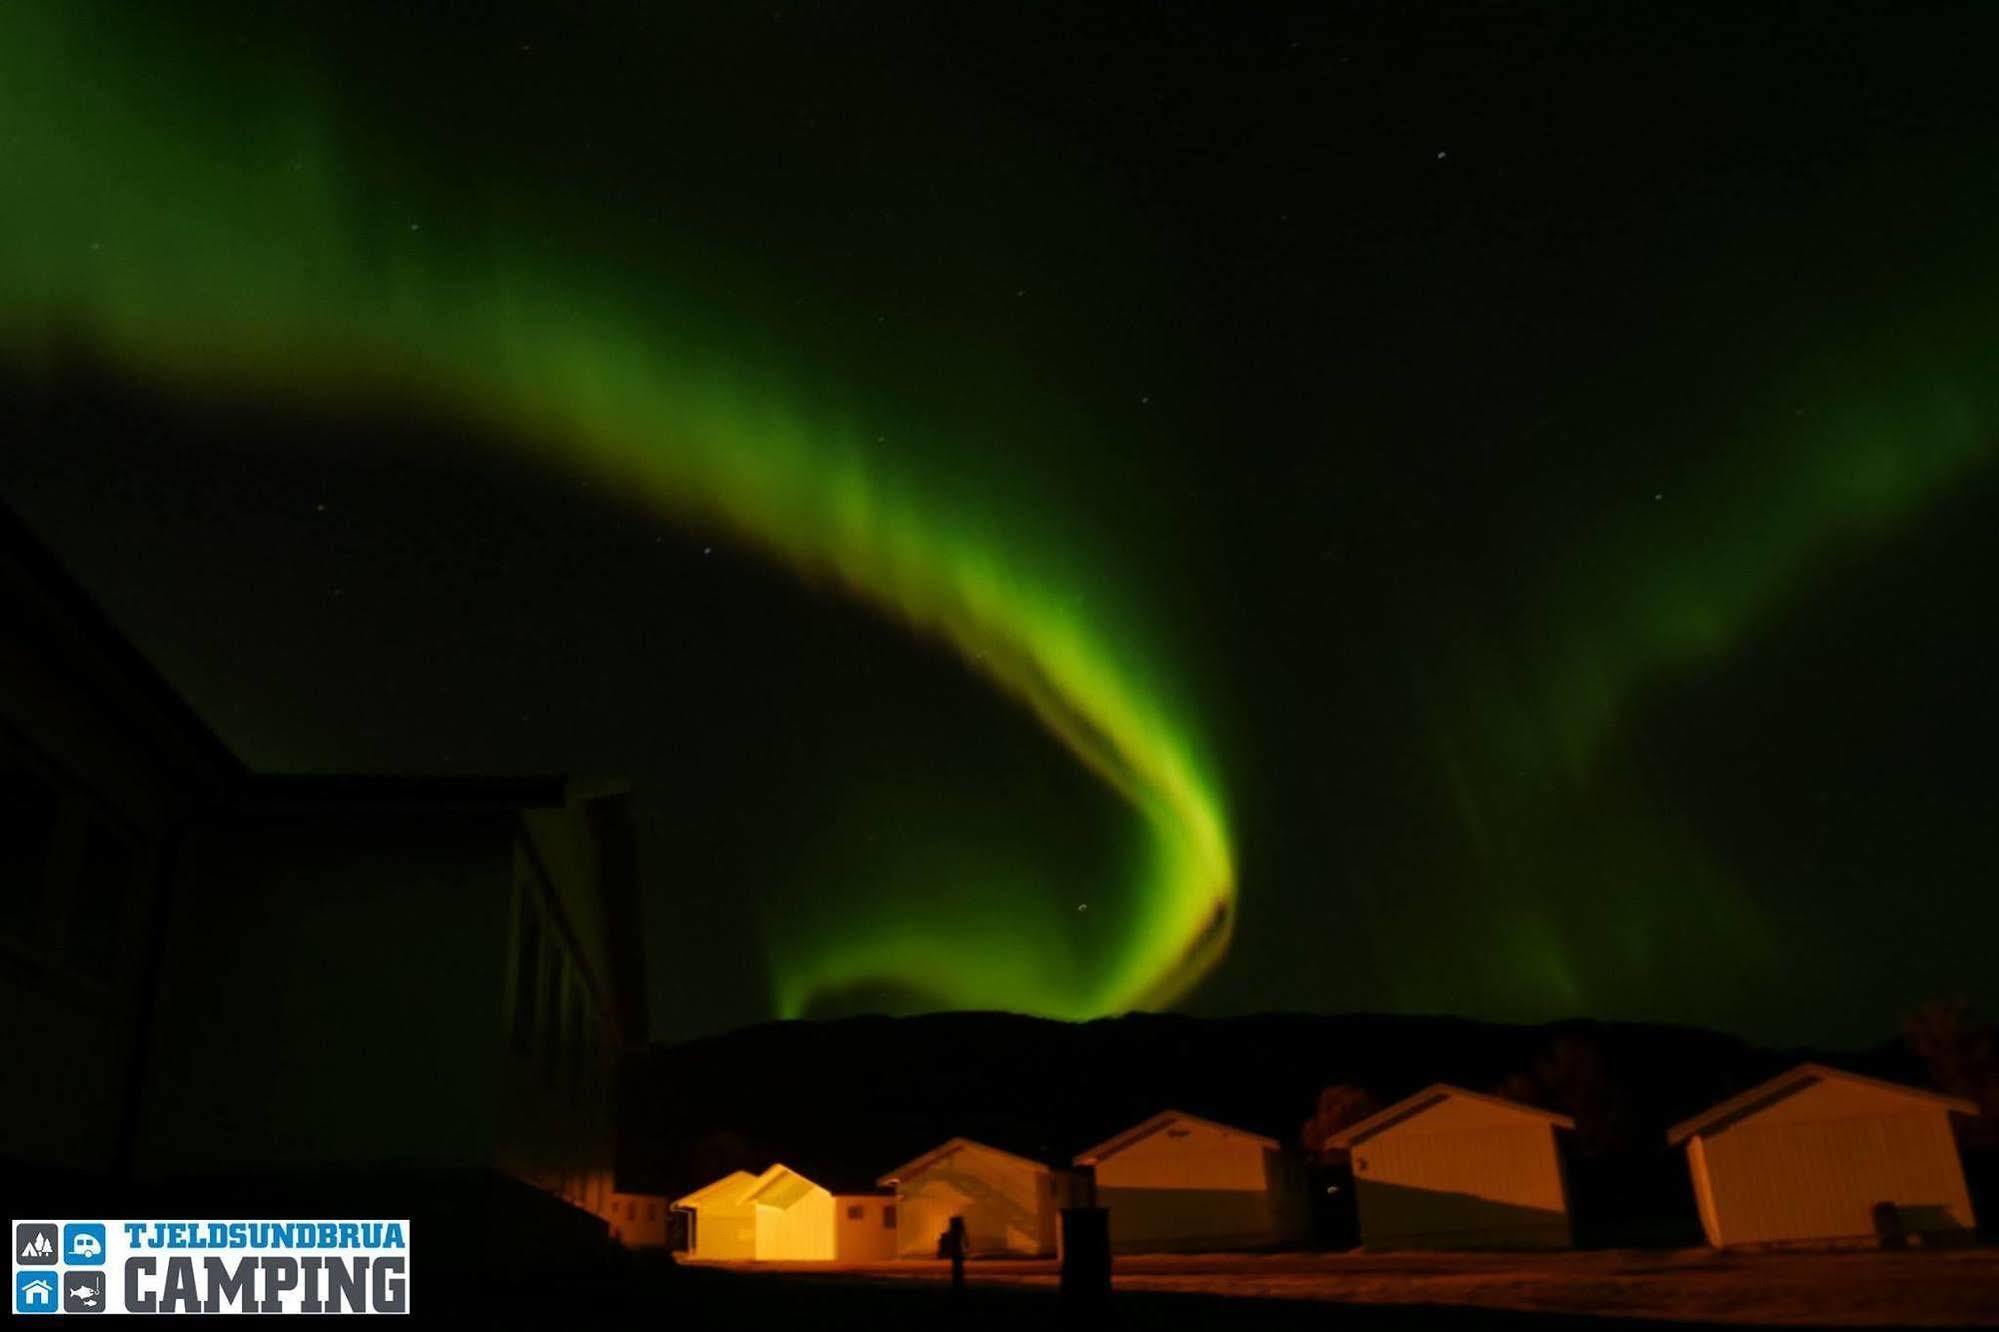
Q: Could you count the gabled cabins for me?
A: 6